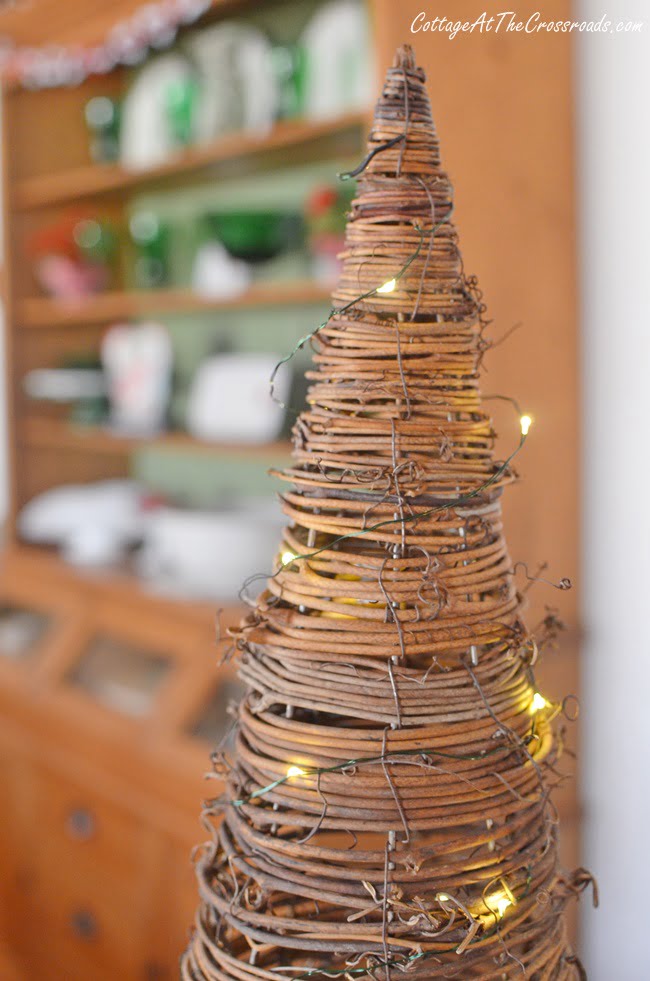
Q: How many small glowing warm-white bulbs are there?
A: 6